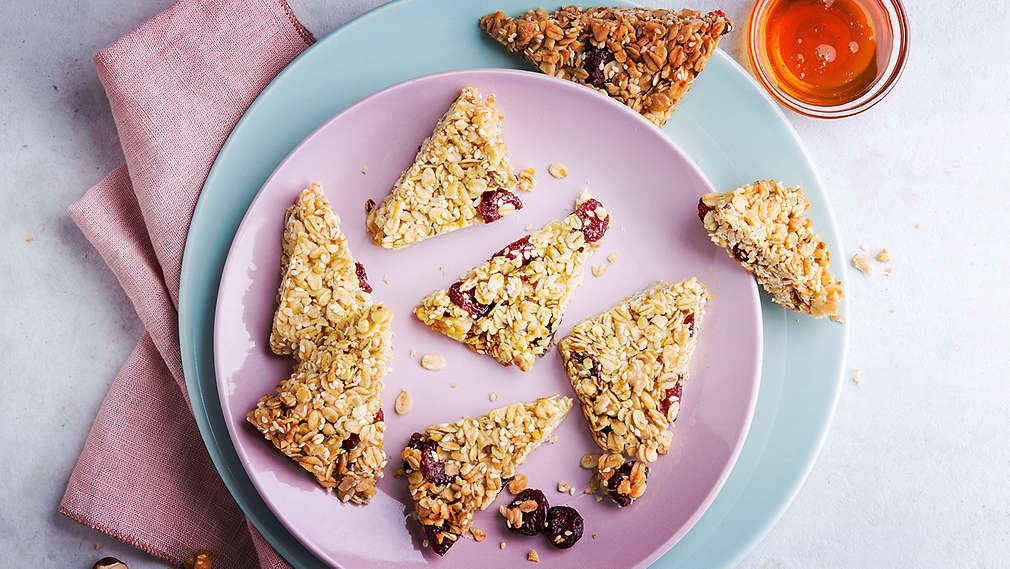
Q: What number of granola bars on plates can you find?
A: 8